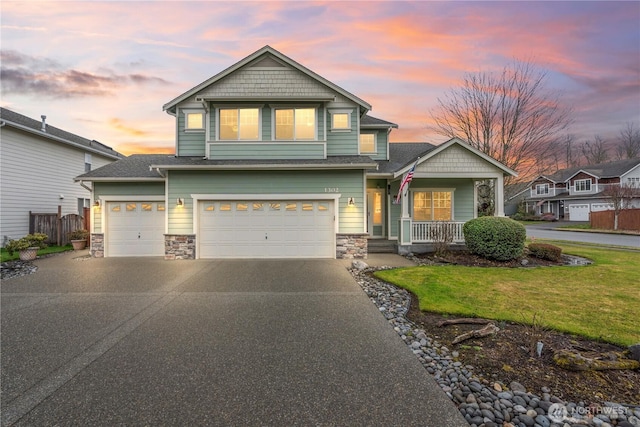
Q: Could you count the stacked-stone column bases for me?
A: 3